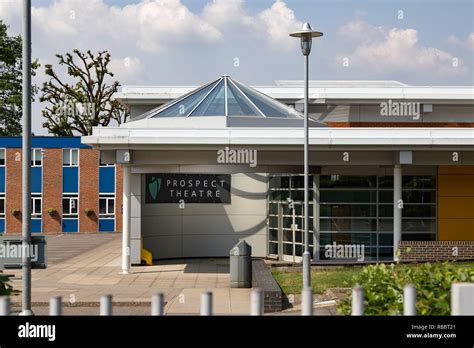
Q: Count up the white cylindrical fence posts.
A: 9